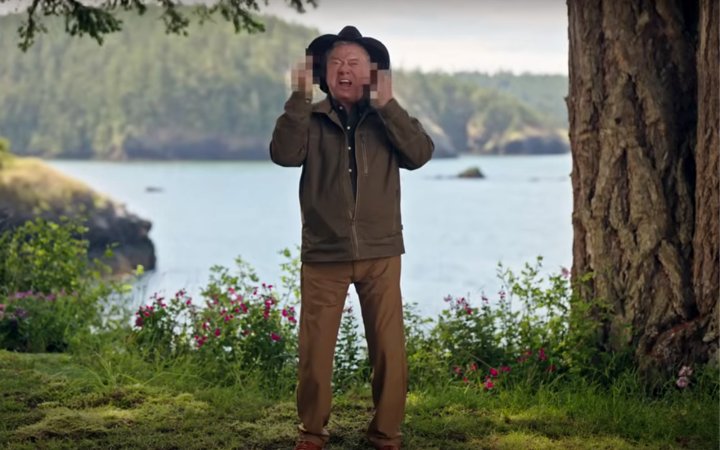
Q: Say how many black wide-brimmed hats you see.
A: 1